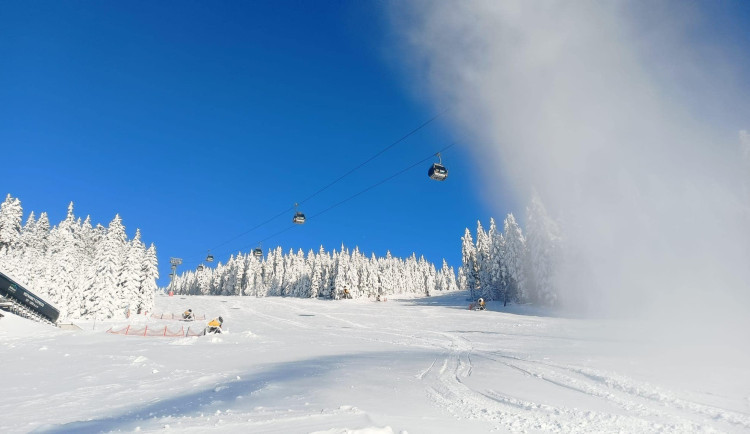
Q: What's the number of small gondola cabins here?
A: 5